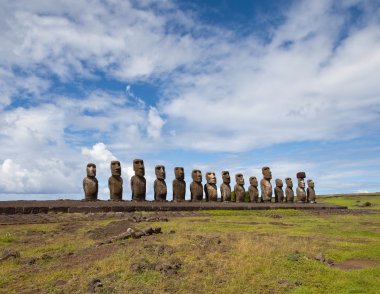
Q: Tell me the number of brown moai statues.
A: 15